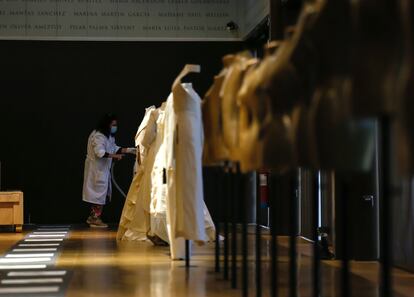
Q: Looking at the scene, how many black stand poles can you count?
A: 11